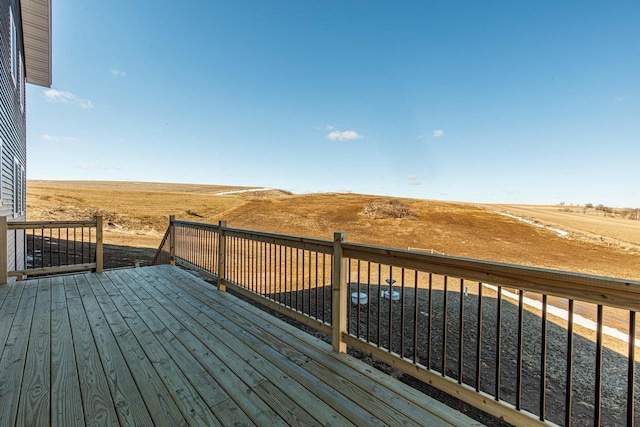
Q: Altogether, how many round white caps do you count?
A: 2